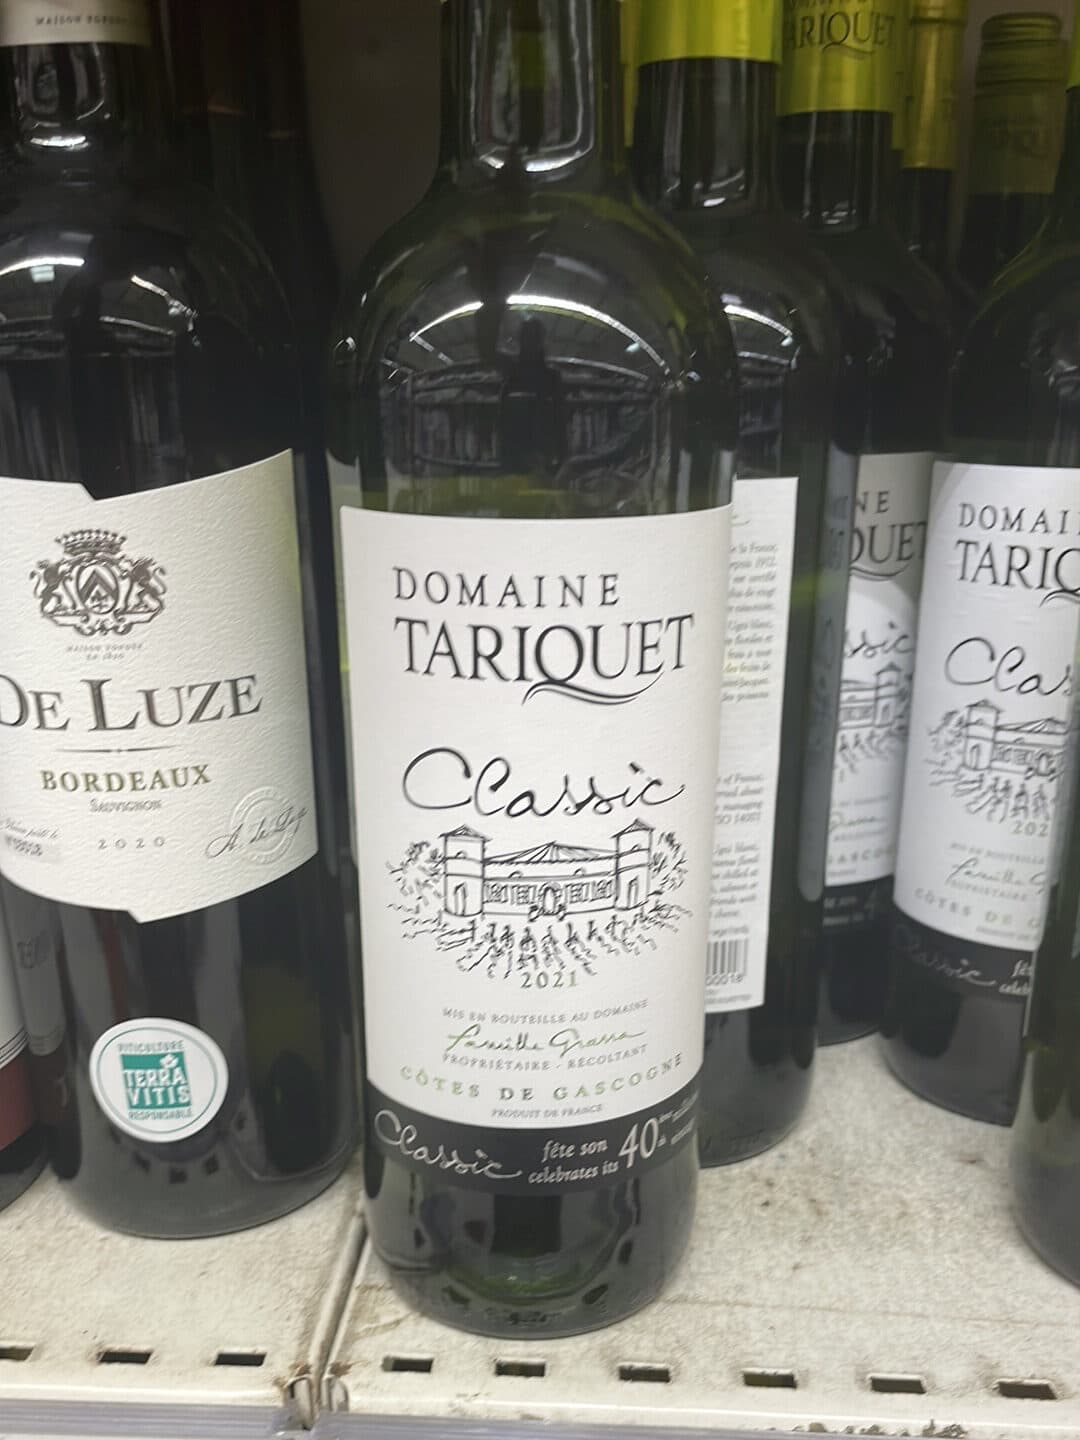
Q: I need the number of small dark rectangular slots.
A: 9